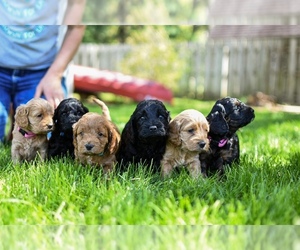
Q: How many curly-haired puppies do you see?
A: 6